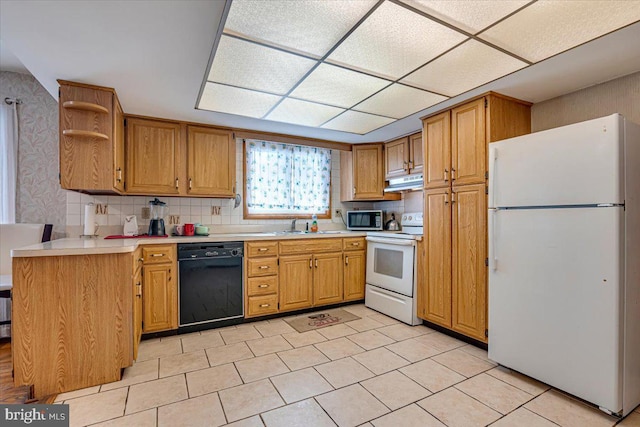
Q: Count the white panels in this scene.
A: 11